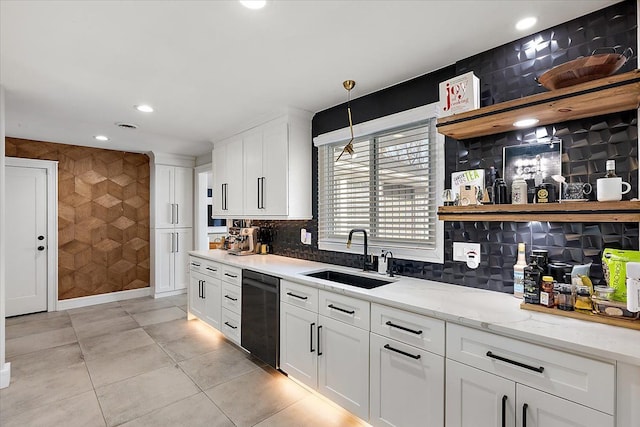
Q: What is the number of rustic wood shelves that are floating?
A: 2